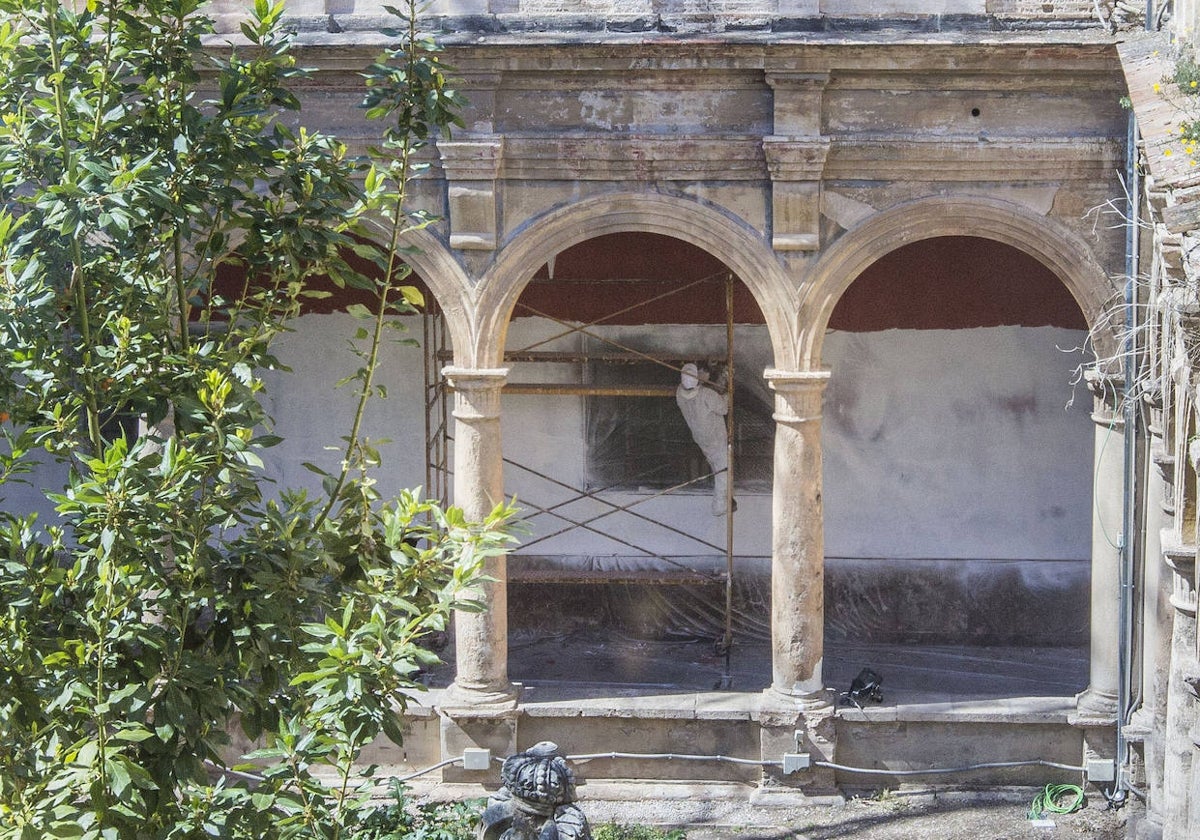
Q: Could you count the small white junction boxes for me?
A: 3